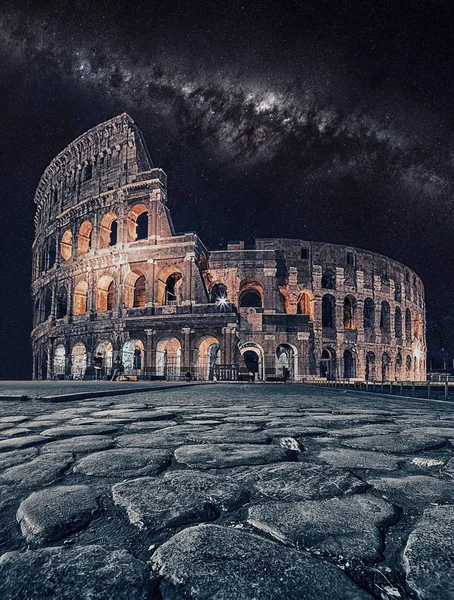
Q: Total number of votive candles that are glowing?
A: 0